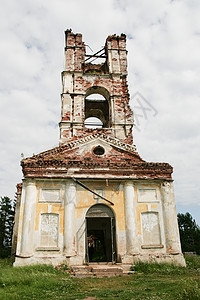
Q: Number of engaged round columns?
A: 4